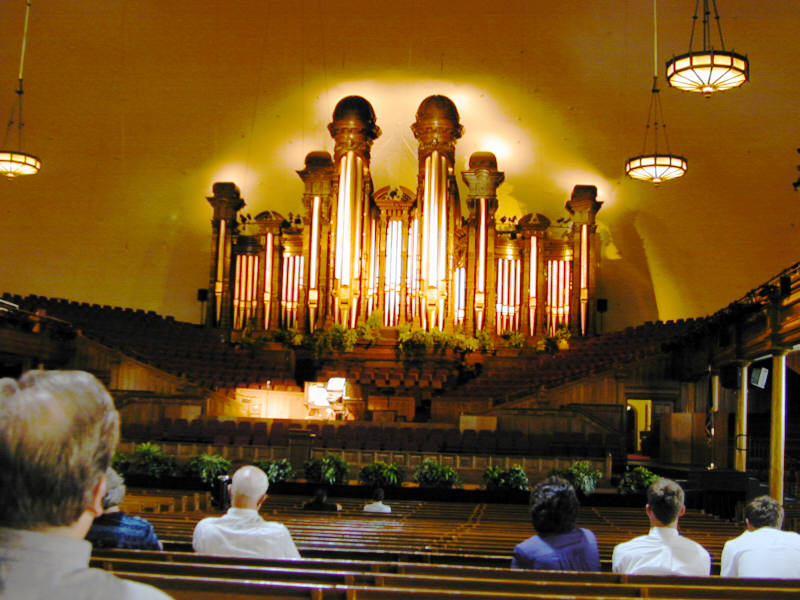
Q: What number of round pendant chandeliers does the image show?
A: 3